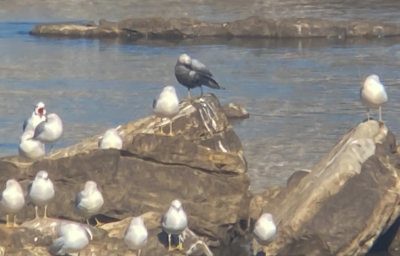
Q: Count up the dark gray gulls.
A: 1